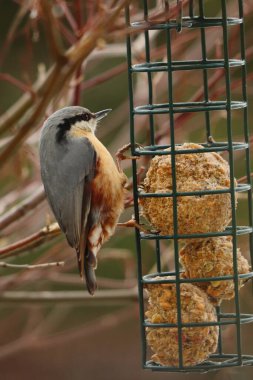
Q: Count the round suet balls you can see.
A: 3